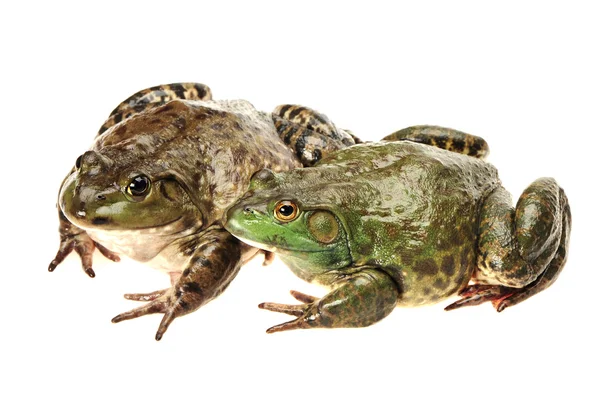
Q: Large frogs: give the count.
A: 2